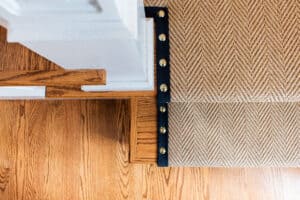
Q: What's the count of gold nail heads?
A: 7